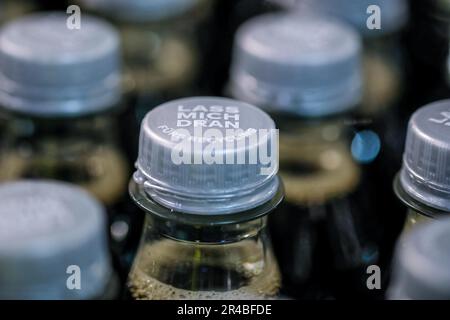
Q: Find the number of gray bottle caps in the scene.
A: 8